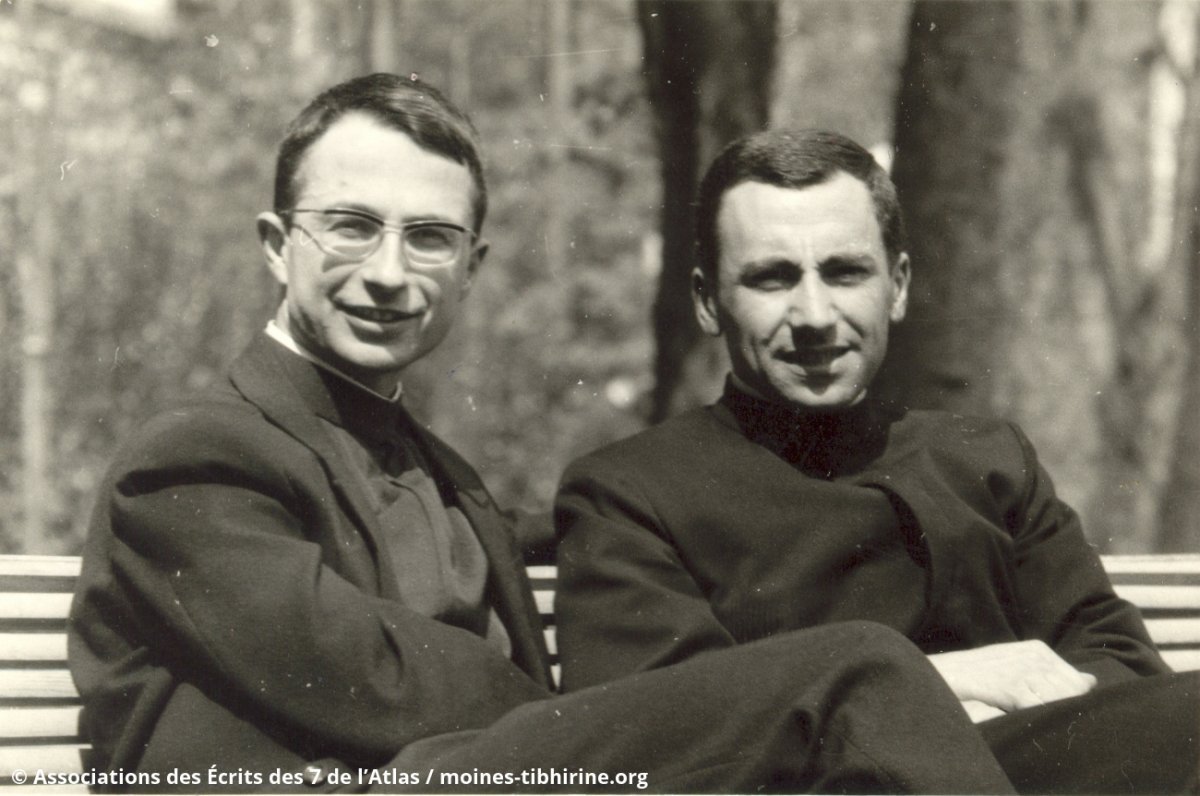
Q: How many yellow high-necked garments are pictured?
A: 0